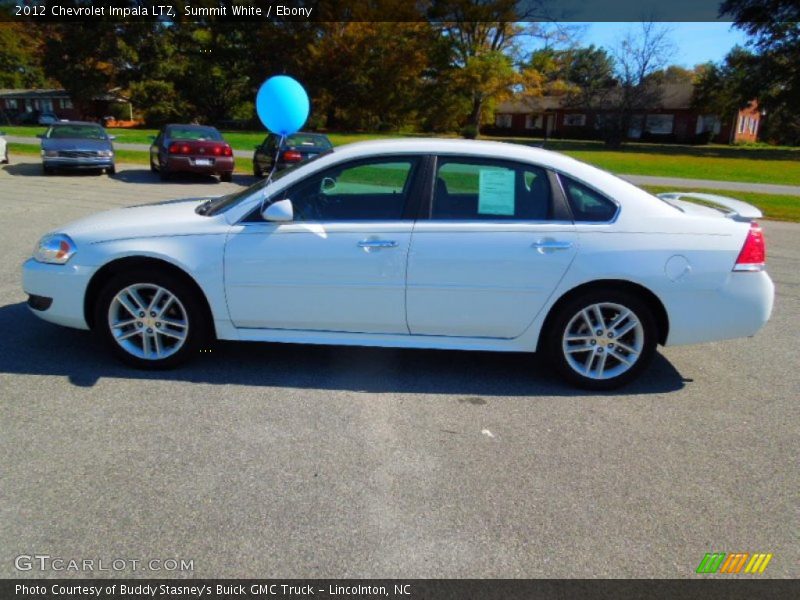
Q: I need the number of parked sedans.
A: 4